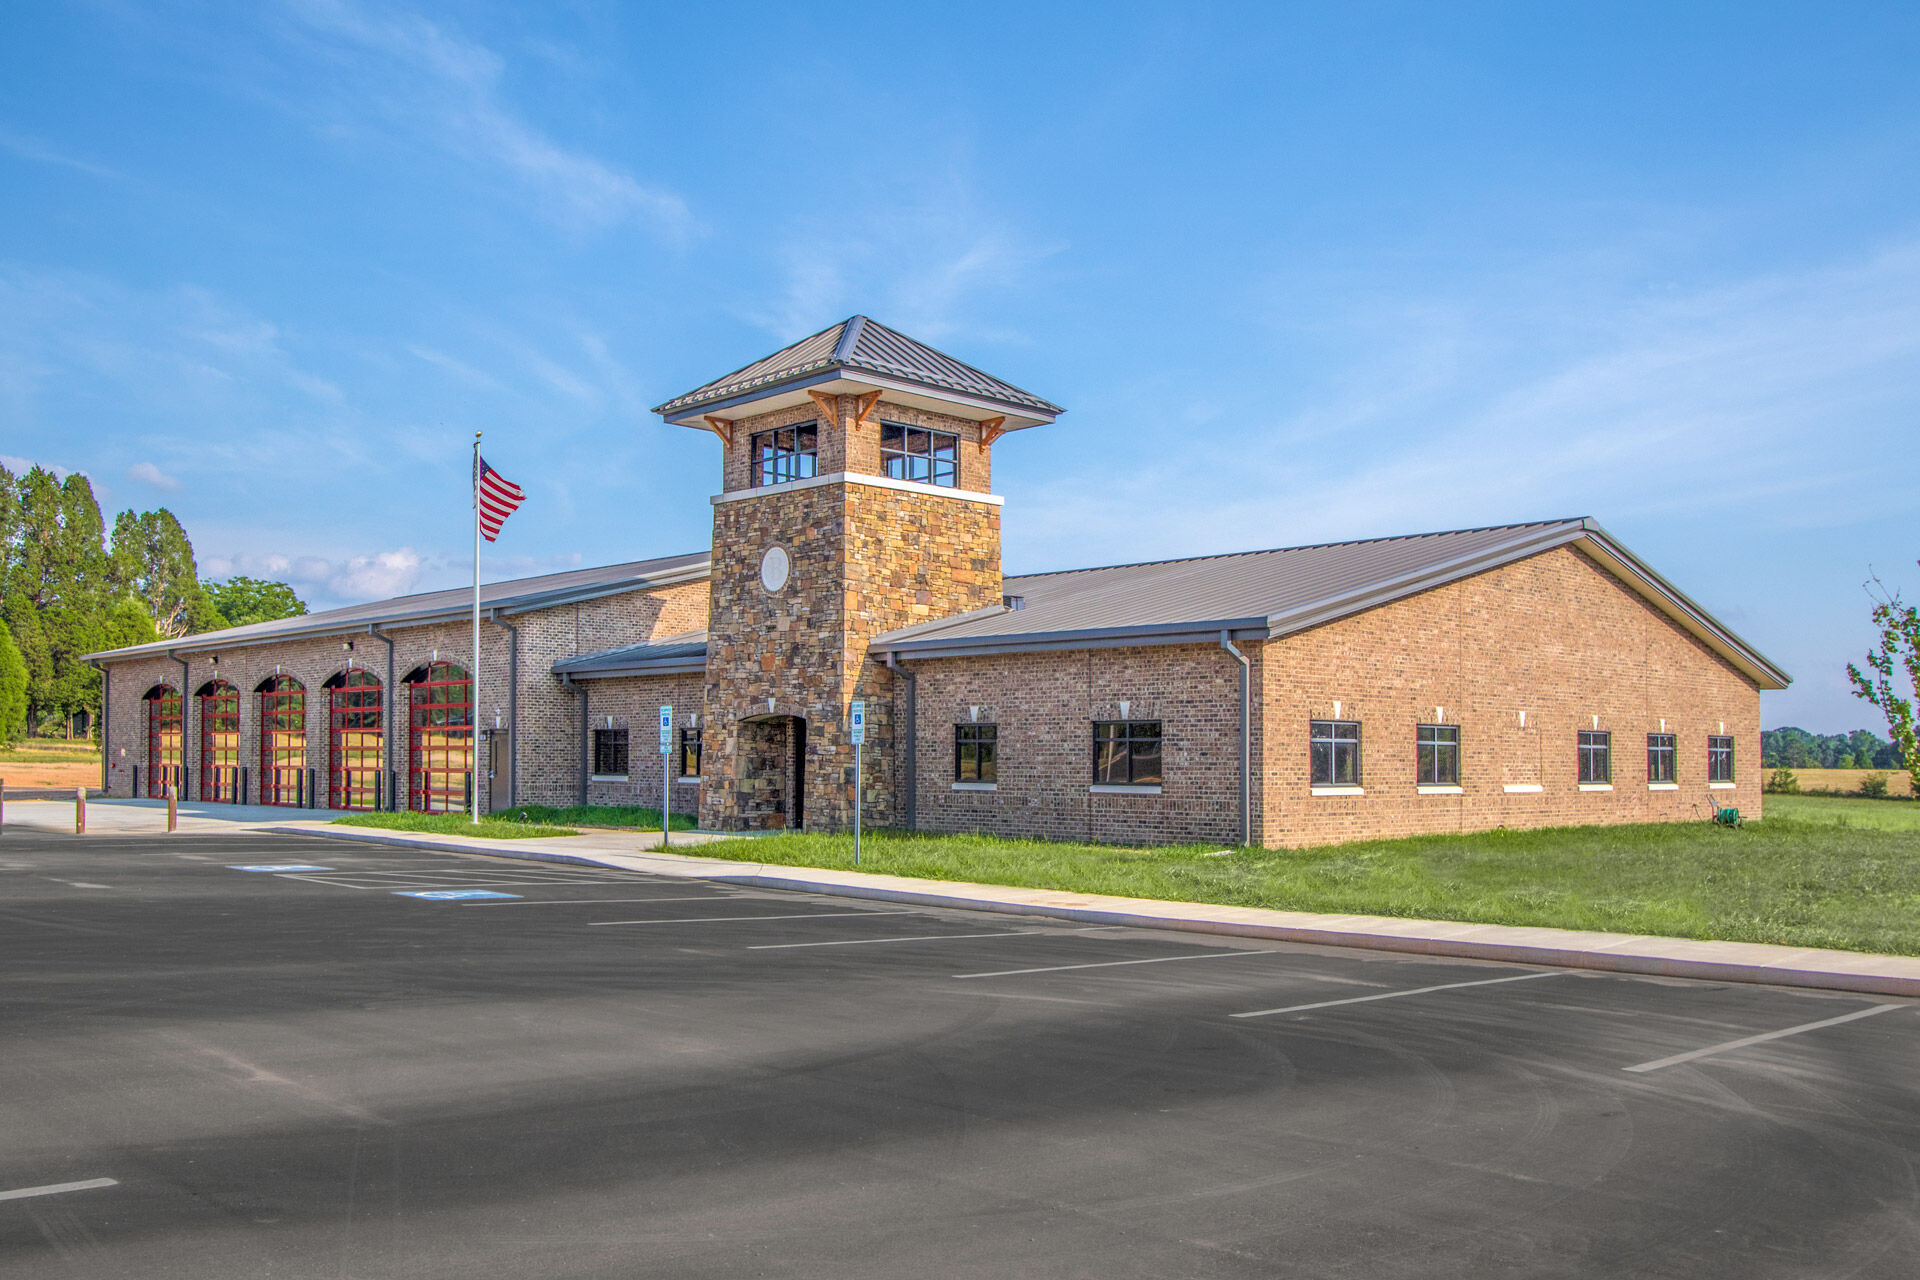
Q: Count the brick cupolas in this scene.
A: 1